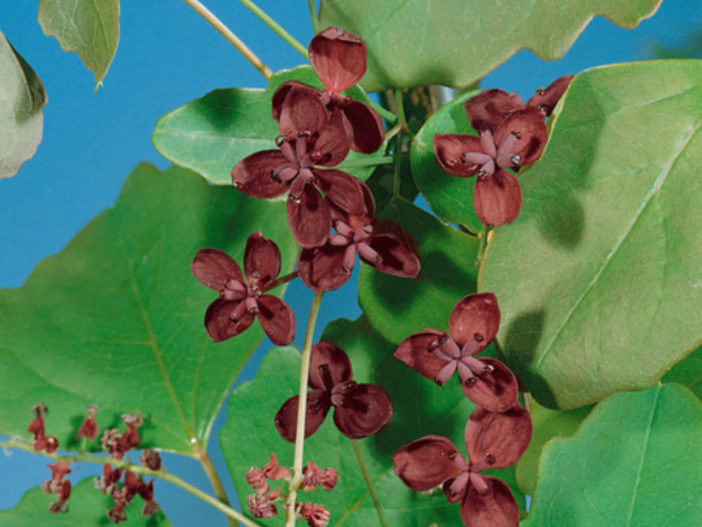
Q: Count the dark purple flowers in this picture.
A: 8